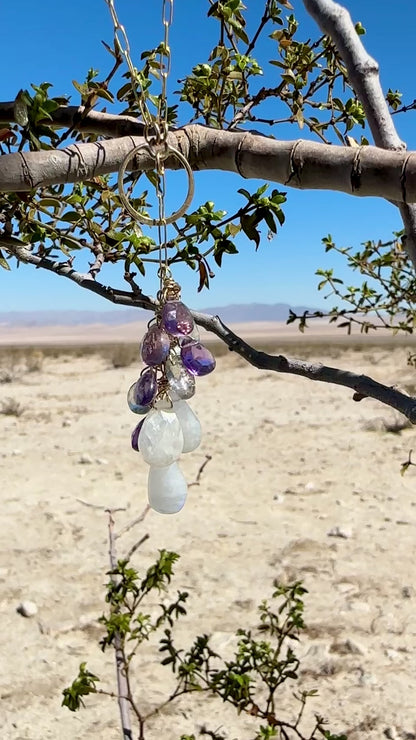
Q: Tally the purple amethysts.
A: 5